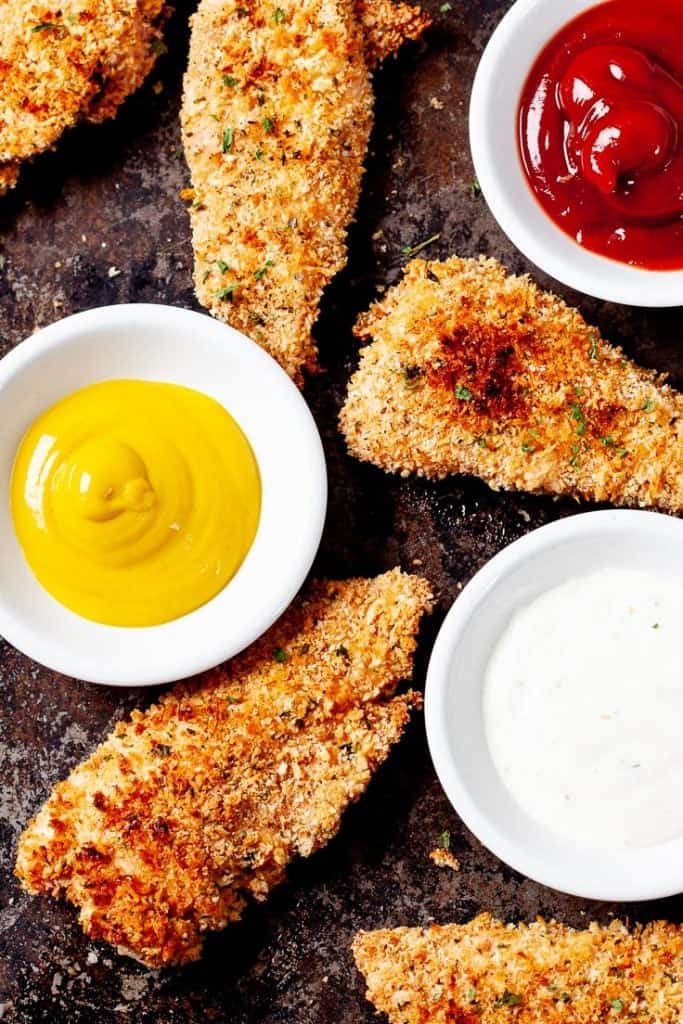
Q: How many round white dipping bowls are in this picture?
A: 3